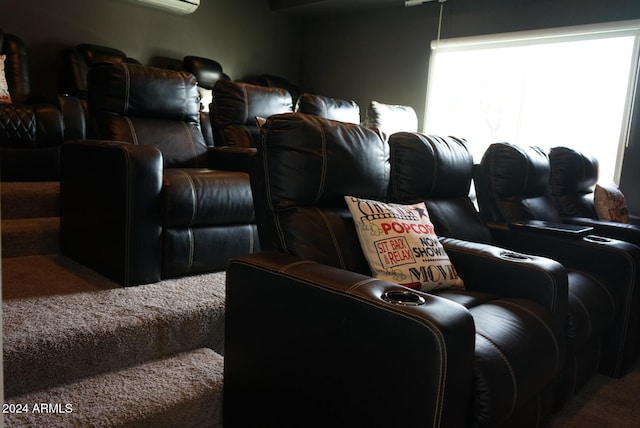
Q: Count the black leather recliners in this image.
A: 12